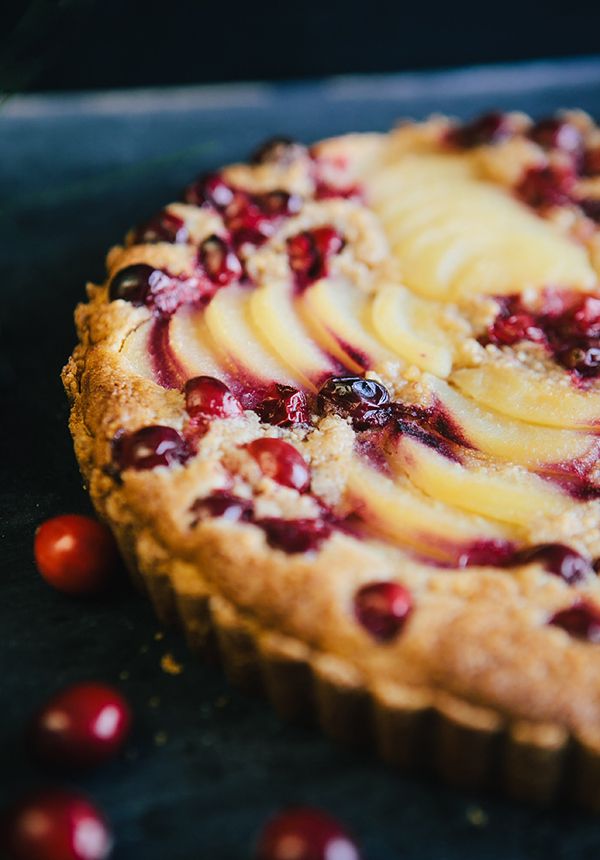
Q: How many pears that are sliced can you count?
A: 3